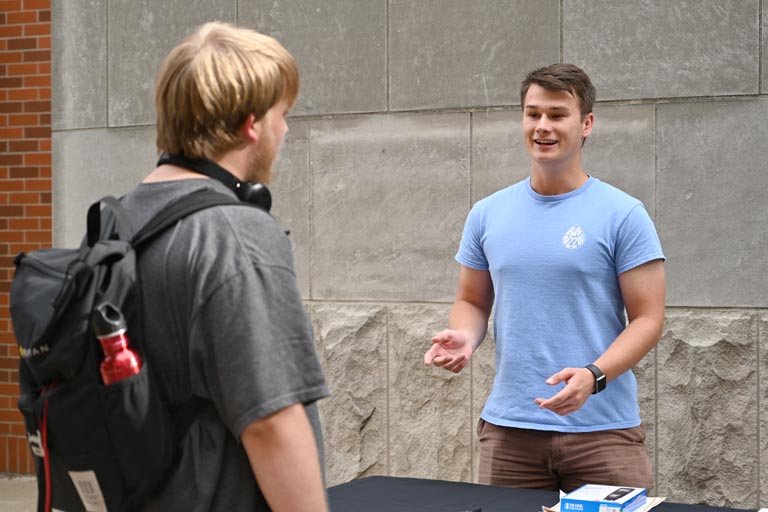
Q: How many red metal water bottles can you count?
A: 1